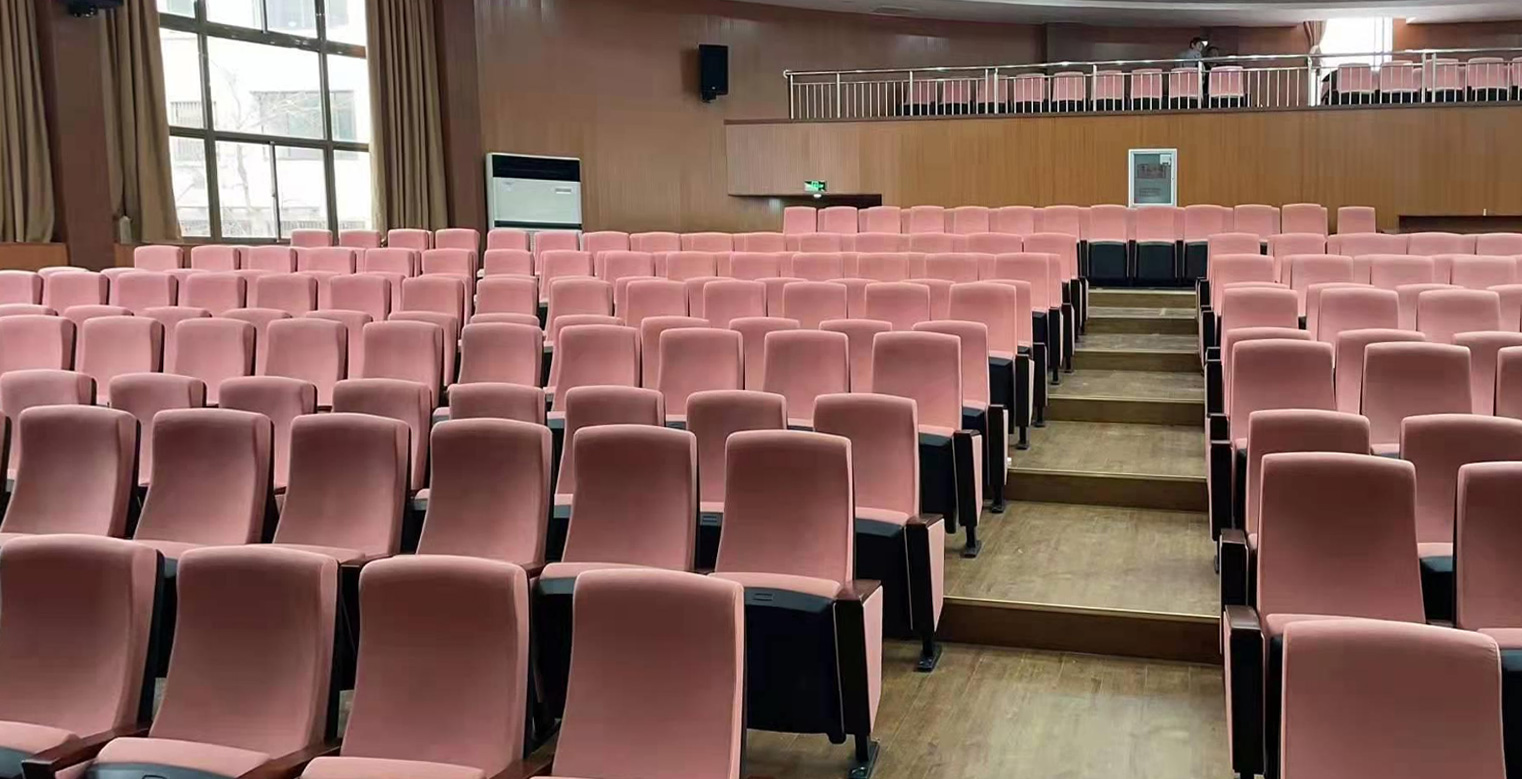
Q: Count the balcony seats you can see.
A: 14